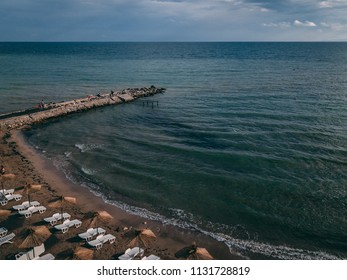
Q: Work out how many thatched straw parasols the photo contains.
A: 9